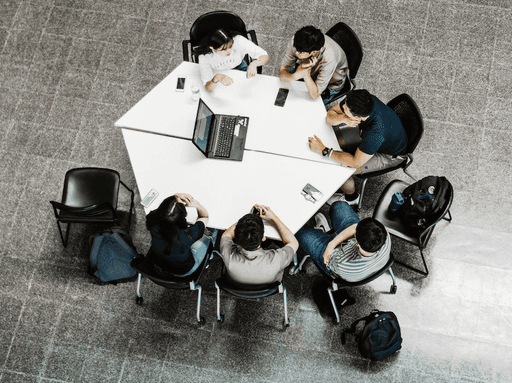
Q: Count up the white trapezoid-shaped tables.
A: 2